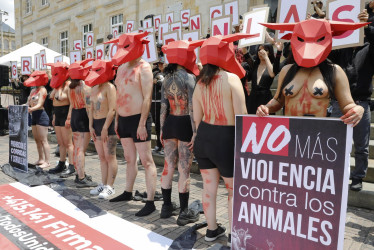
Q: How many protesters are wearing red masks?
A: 8